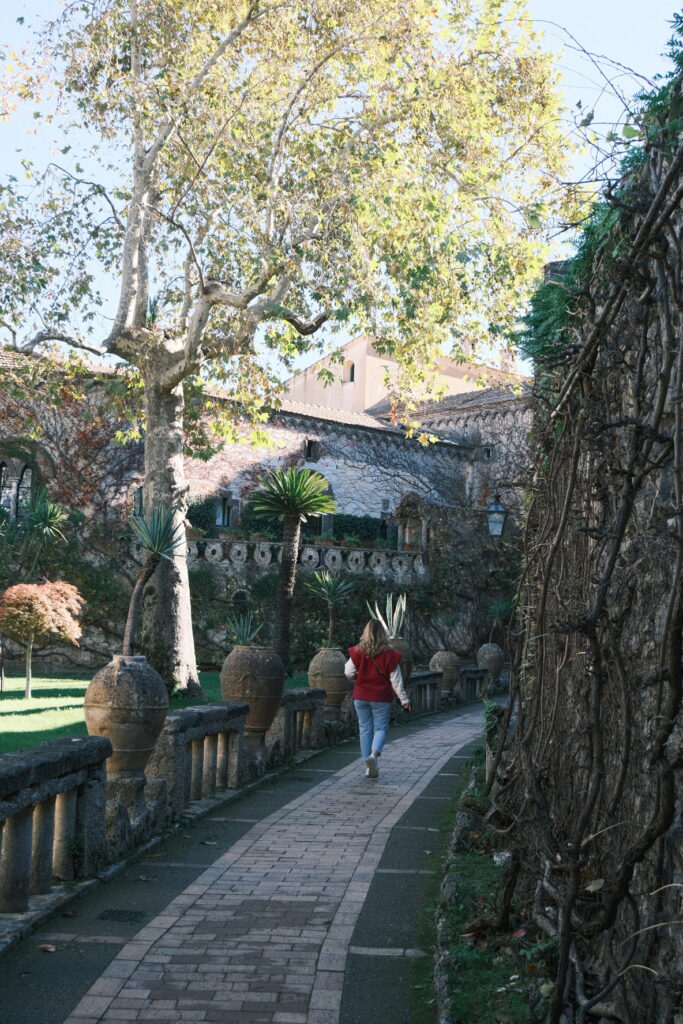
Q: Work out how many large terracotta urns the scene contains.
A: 6